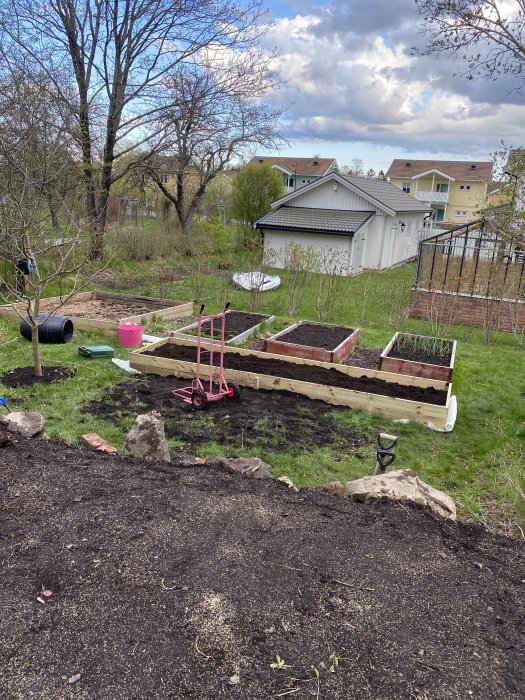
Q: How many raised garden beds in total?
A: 5